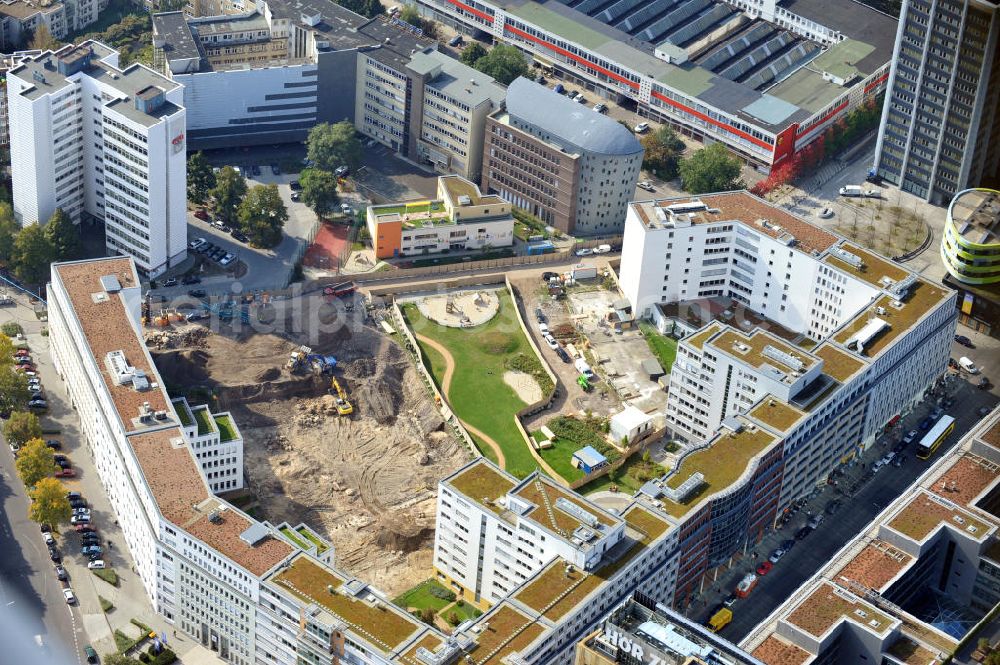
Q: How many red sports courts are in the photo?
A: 1